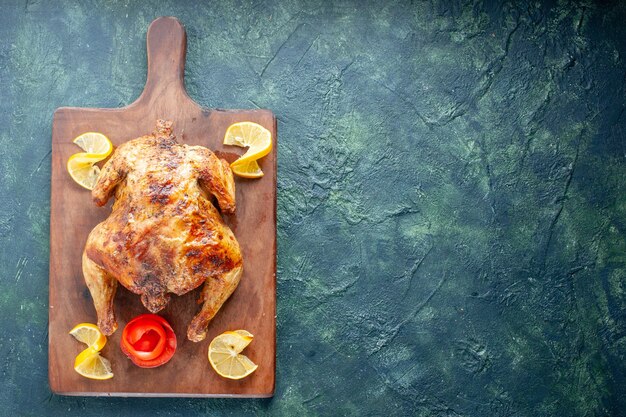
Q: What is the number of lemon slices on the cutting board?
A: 4